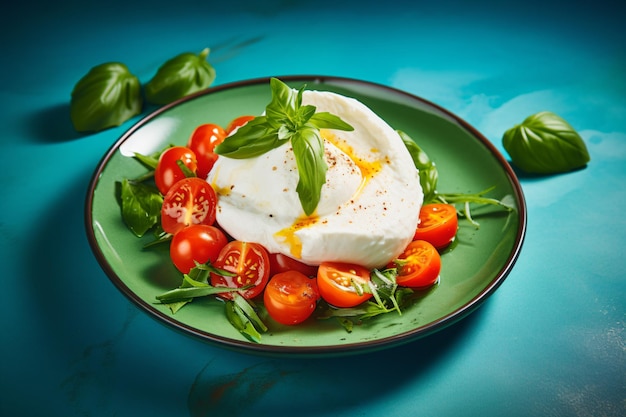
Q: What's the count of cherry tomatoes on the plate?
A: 11